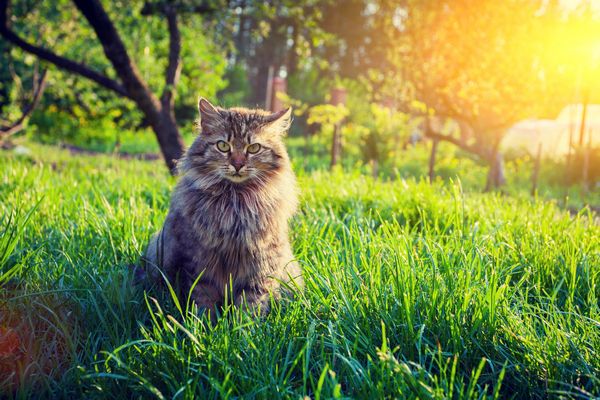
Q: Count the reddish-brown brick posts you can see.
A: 2